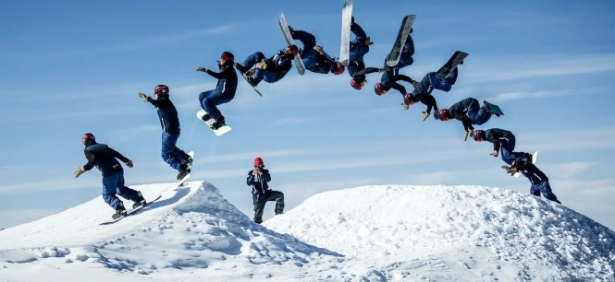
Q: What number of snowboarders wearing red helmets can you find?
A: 11